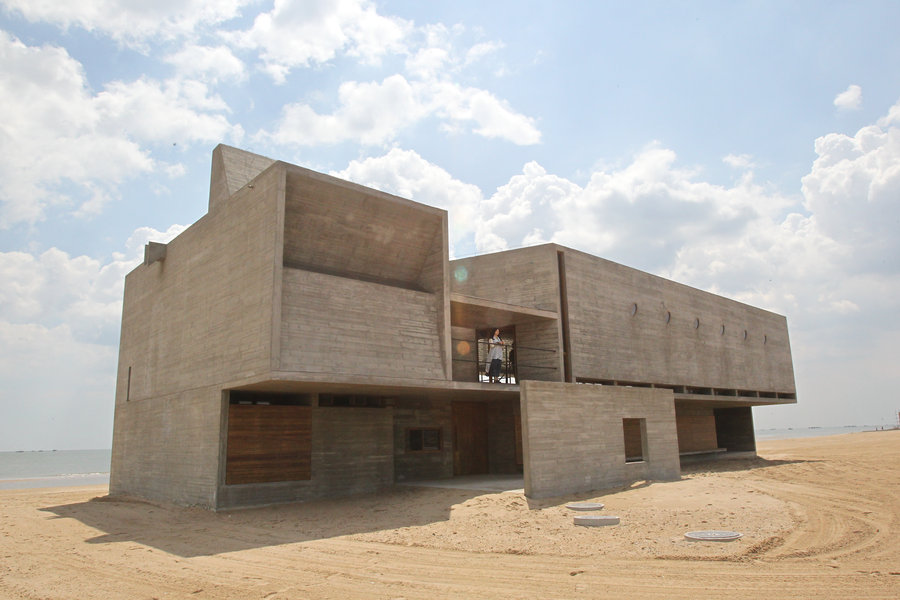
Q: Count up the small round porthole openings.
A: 6